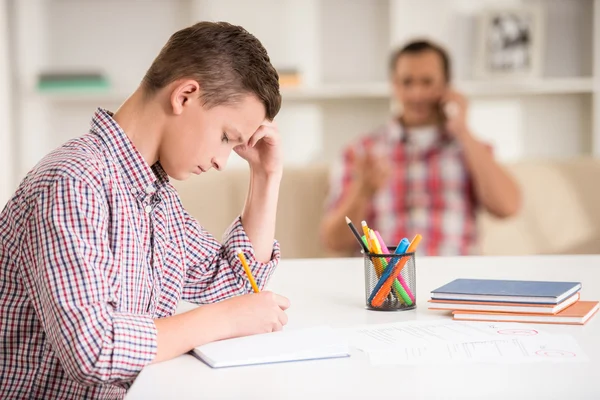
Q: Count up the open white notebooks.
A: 1